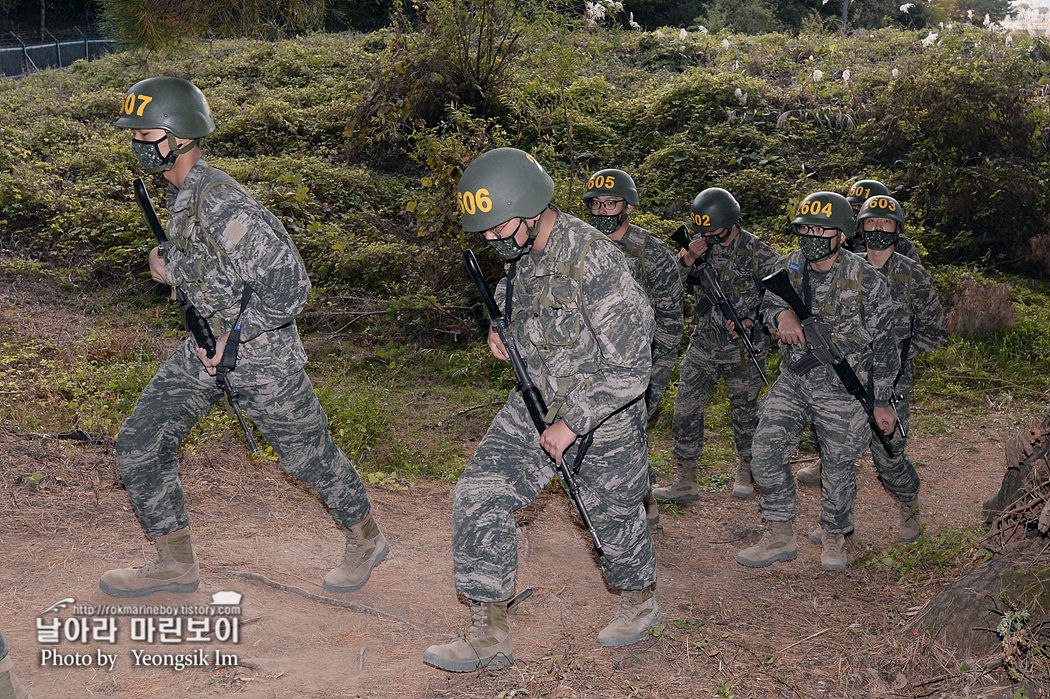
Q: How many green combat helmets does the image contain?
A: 7